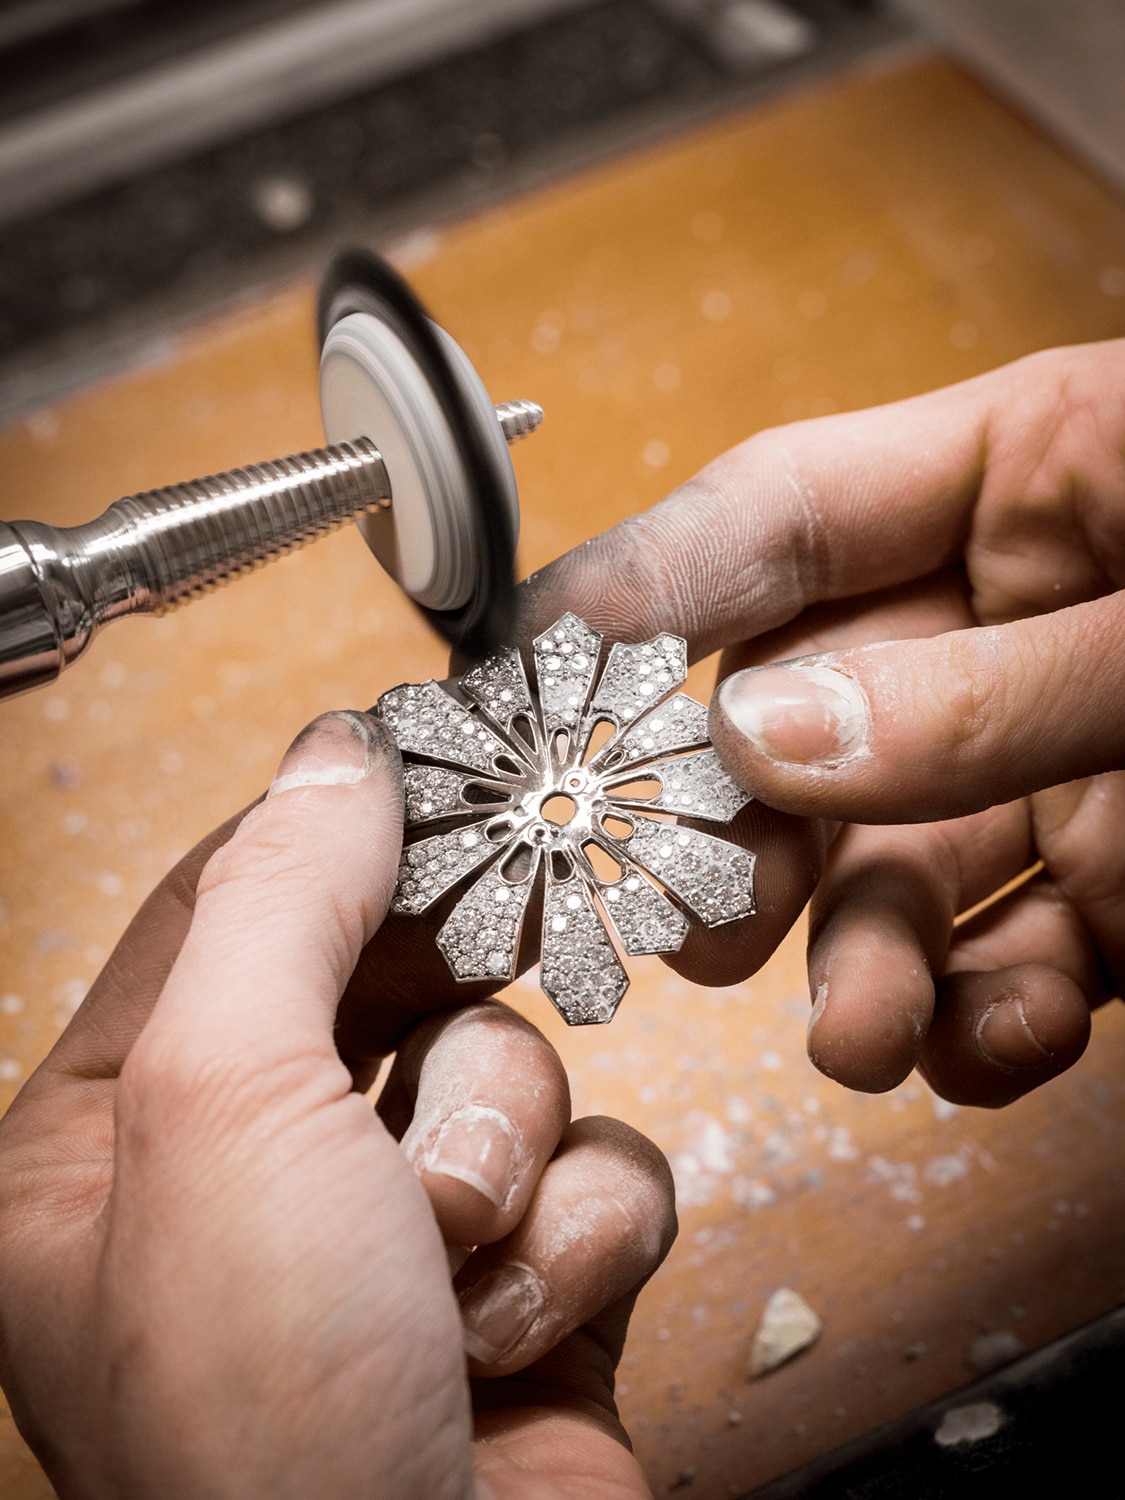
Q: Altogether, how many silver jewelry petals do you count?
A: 12